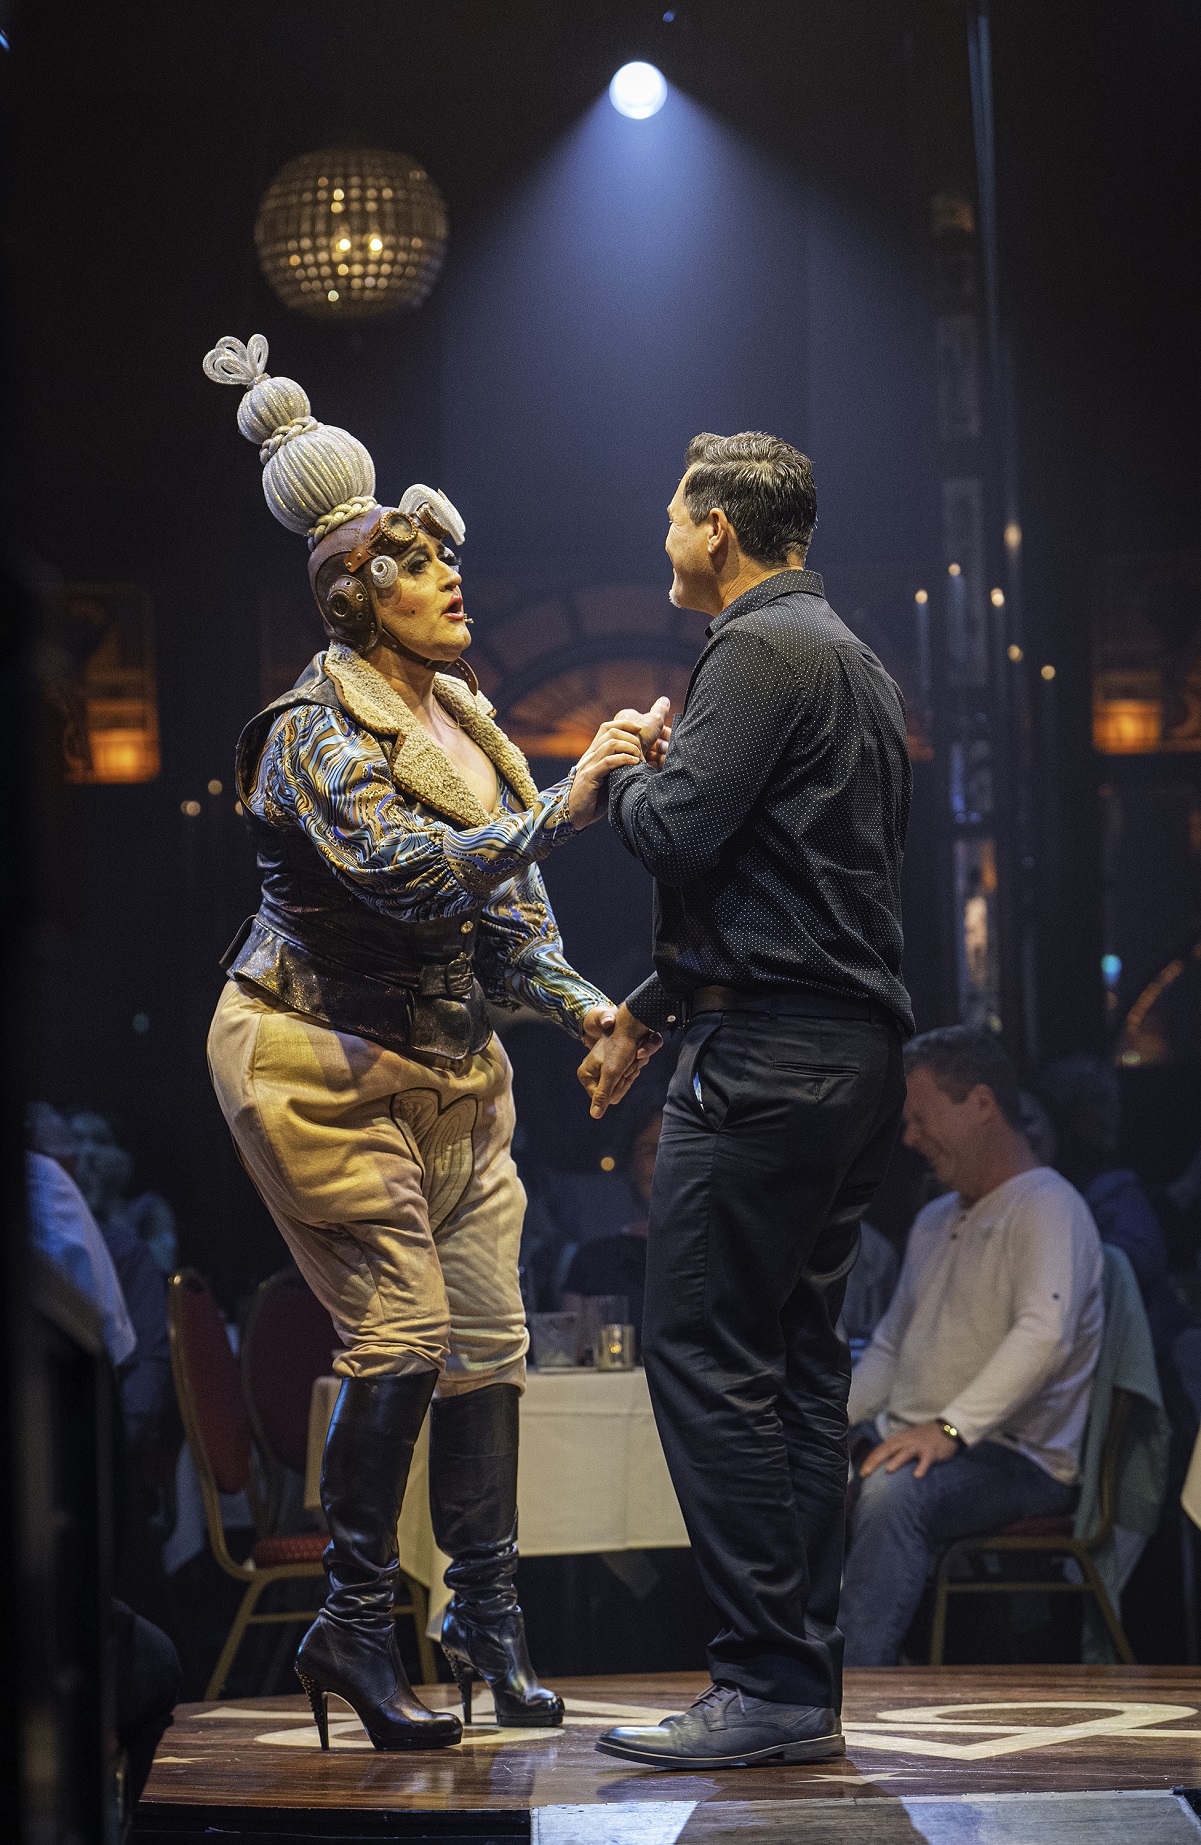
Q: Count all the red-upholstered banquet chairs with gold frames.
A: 3